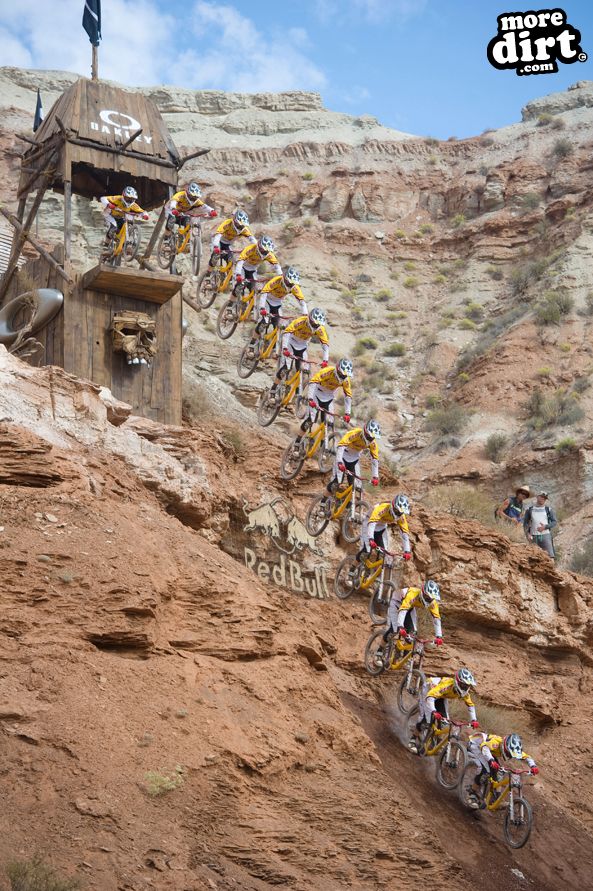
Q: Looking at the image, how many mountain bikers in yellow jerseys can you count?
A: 12